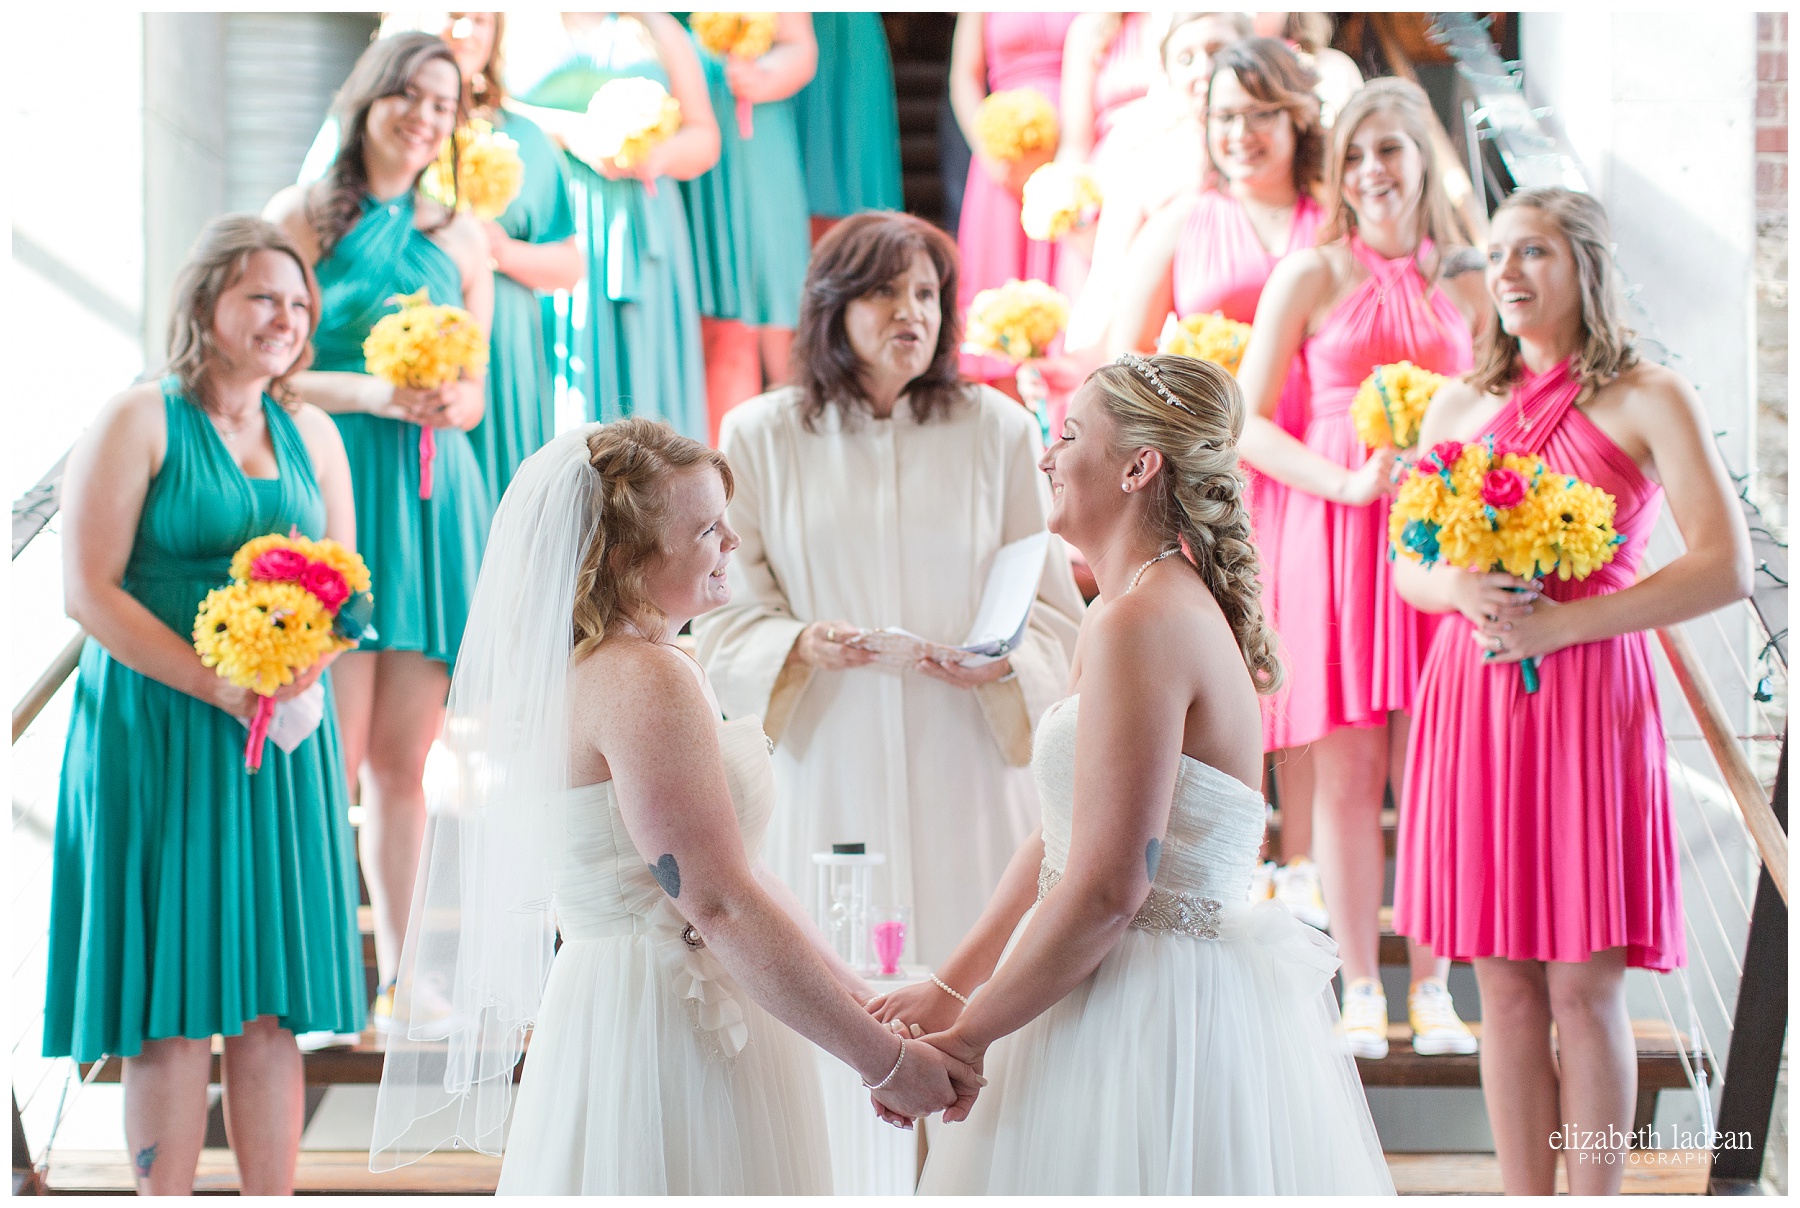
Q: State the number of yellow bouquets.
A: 11